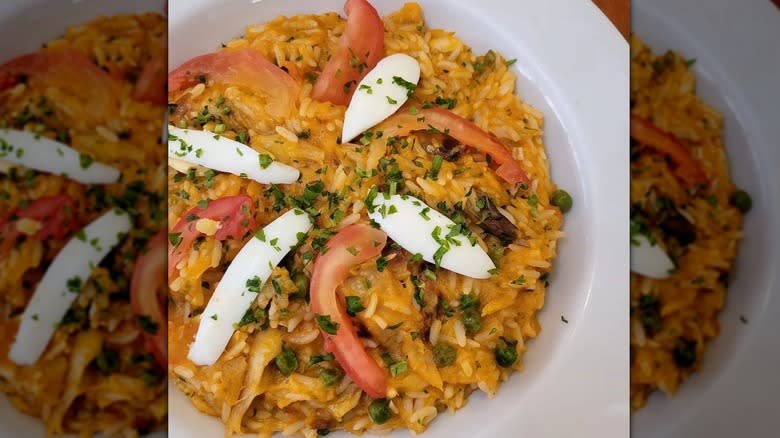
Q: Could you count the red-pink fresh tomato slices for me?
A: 5